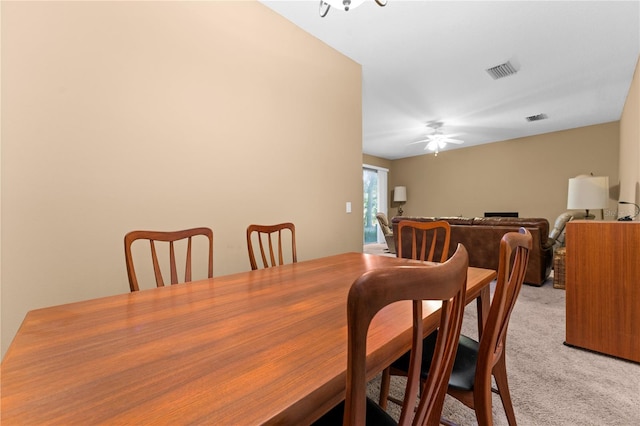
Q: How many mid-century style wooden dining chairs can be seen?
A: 5